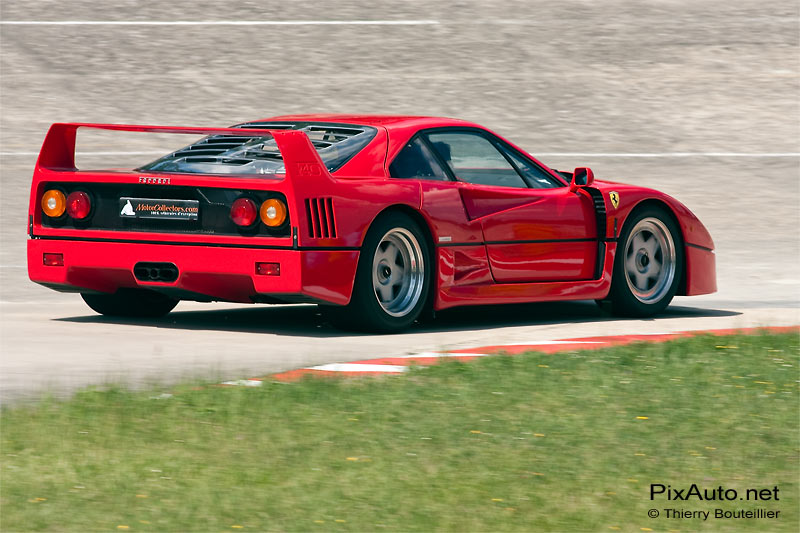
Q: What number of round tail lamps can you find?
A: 4